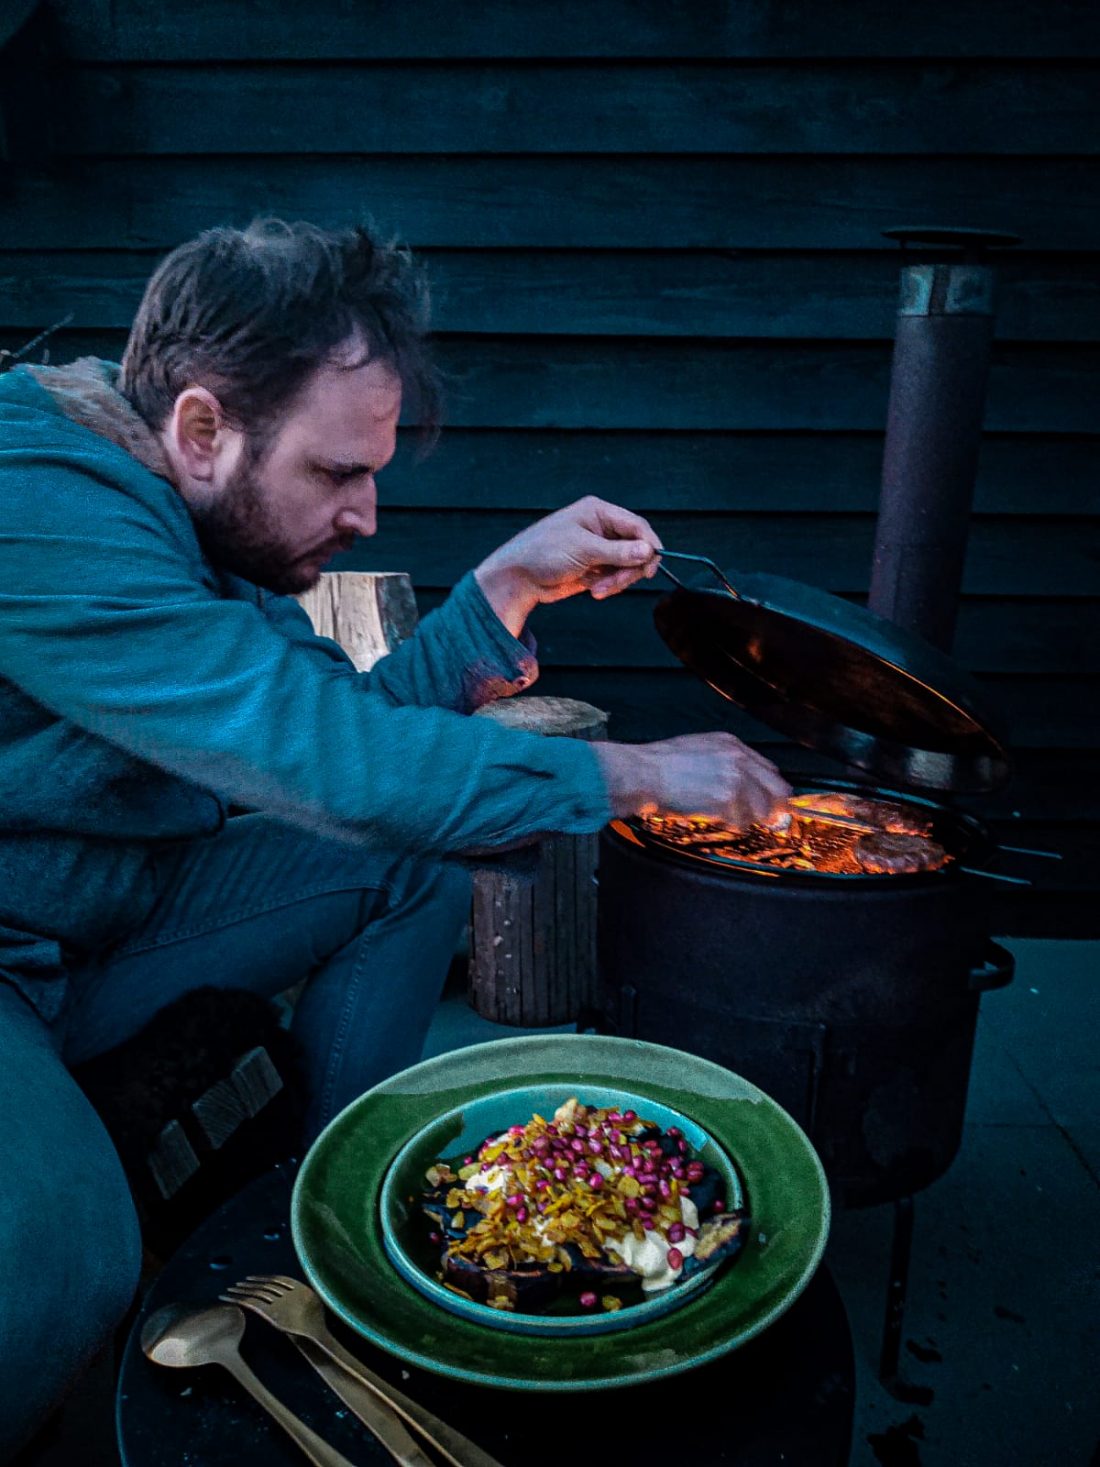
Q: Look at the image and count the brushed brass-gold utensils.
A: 3